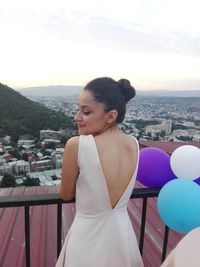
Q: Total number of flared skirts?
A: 1